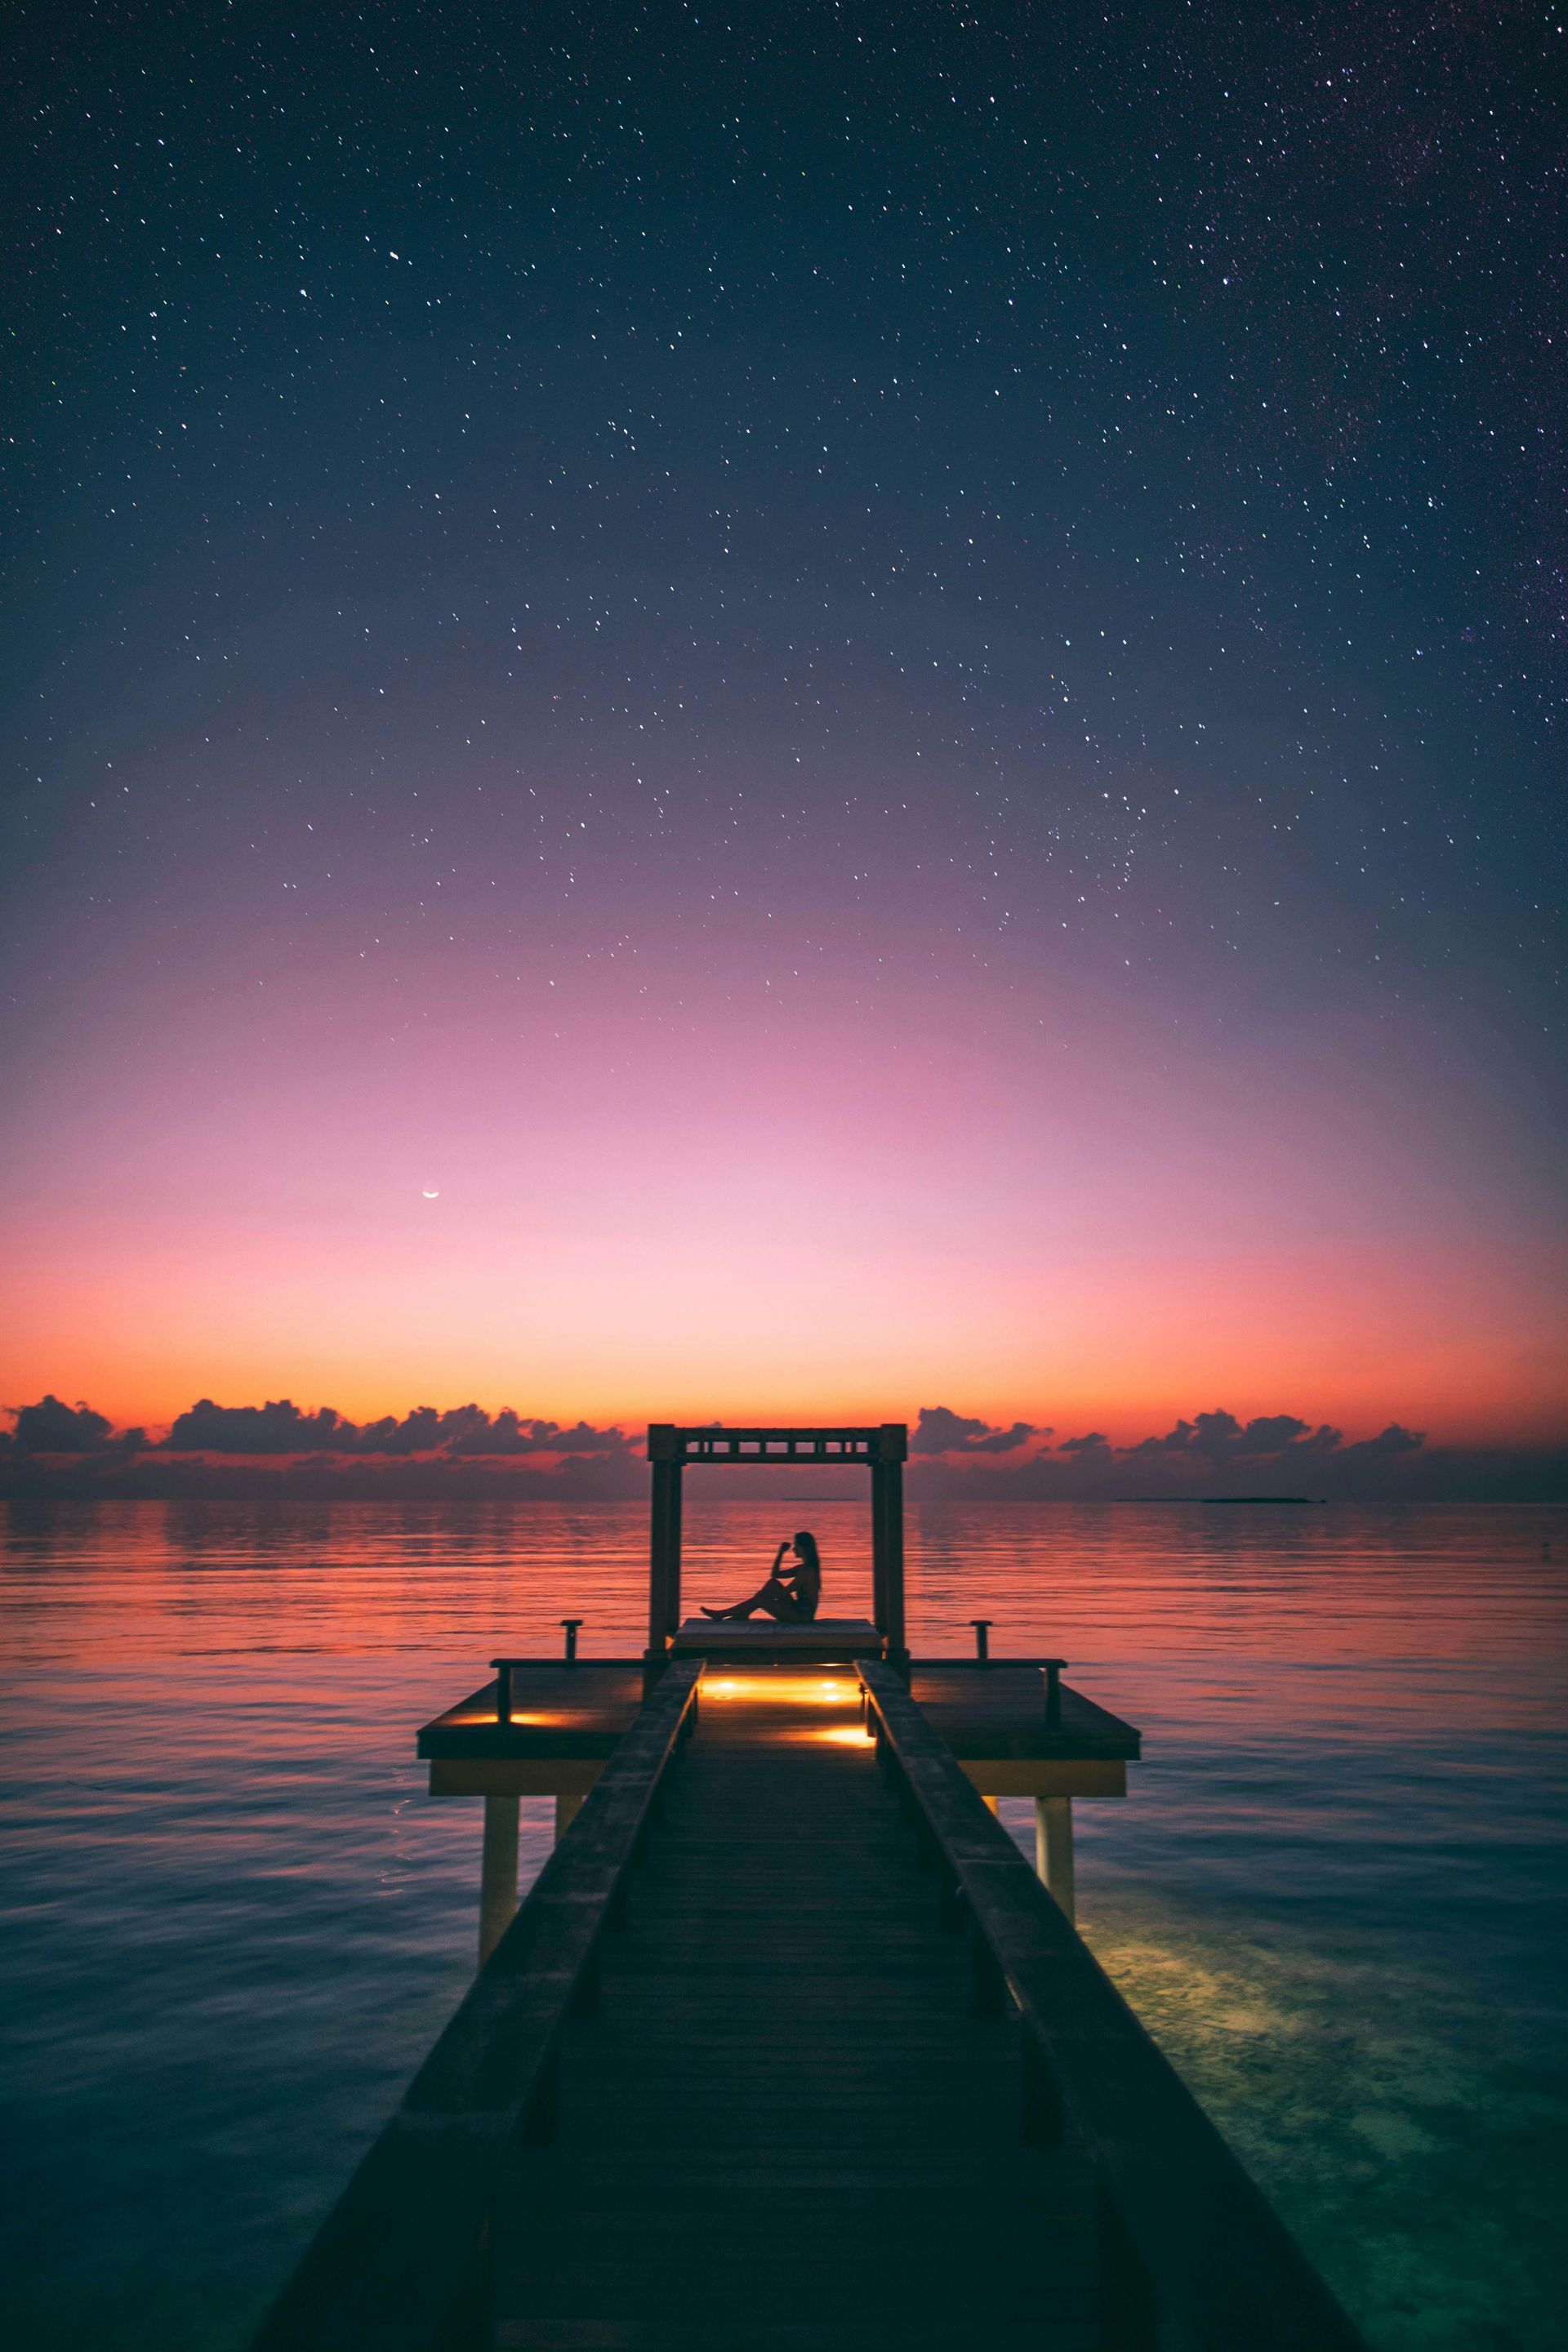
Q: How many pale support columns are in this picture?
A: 4